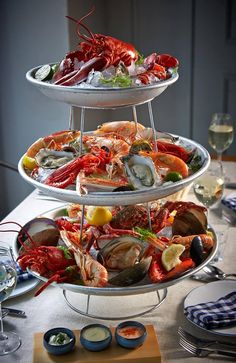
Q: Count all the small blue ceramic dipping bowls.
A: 3